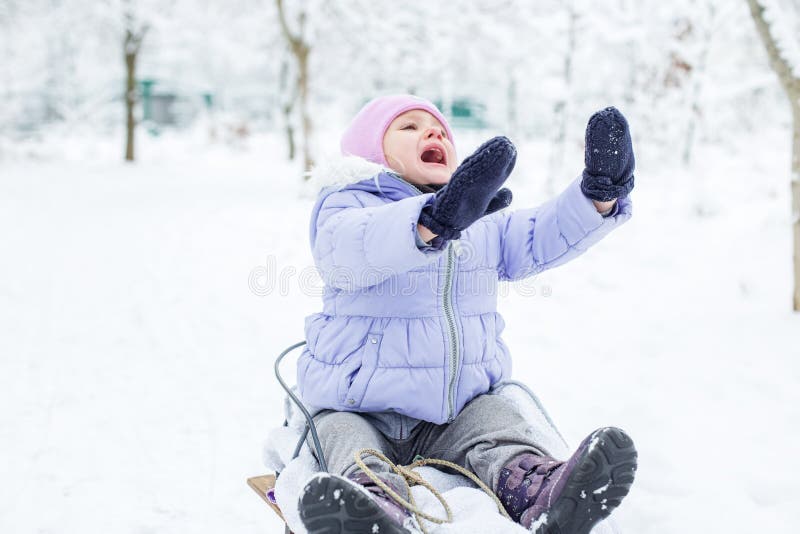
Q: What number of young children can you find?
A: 1